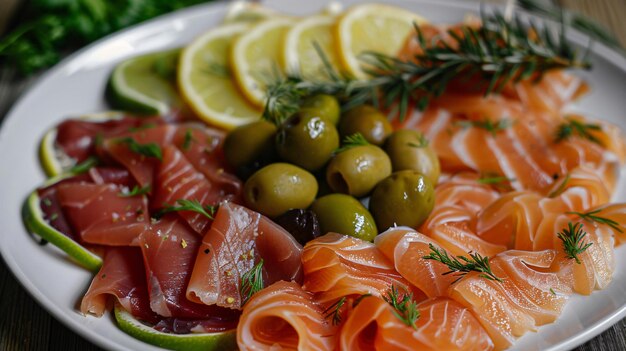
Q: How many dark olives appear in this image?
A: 1